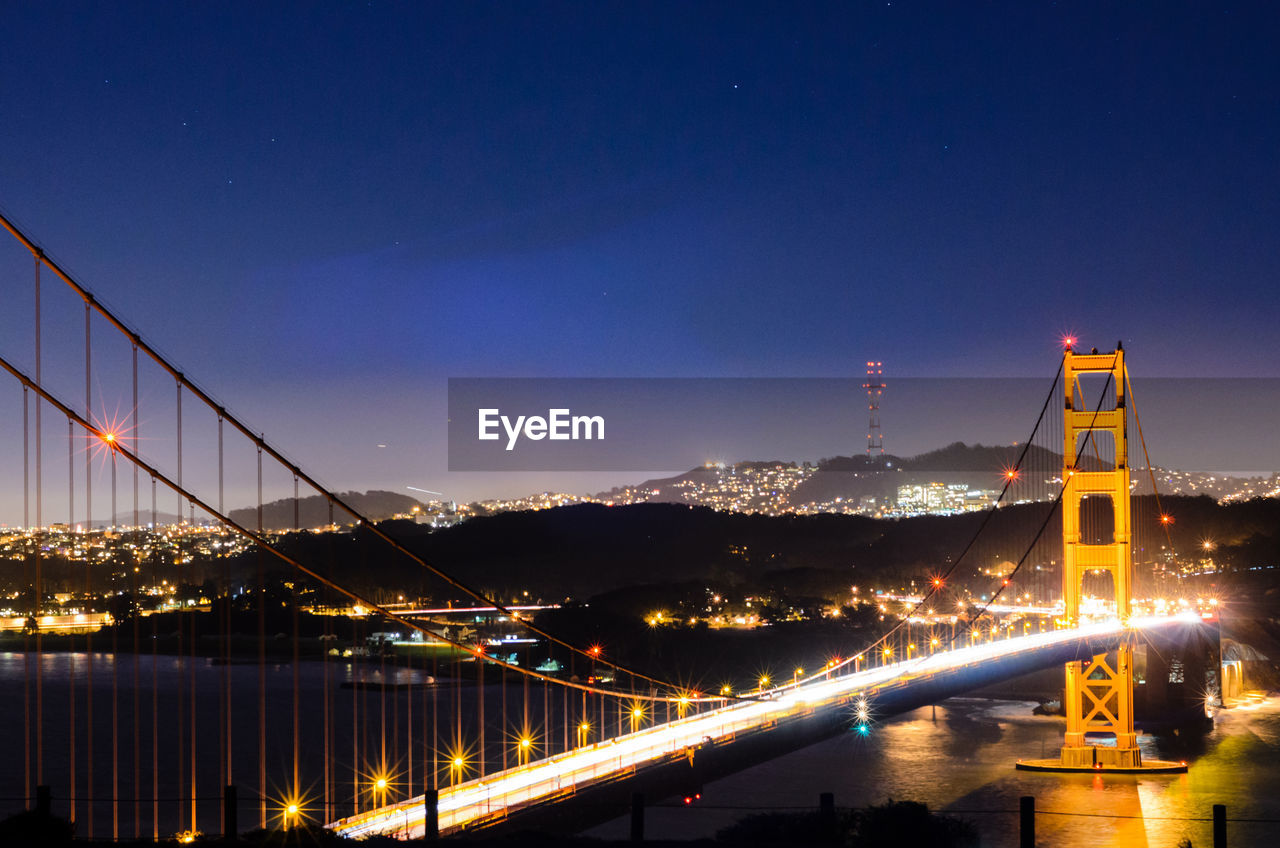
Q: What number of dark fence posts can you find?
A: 7